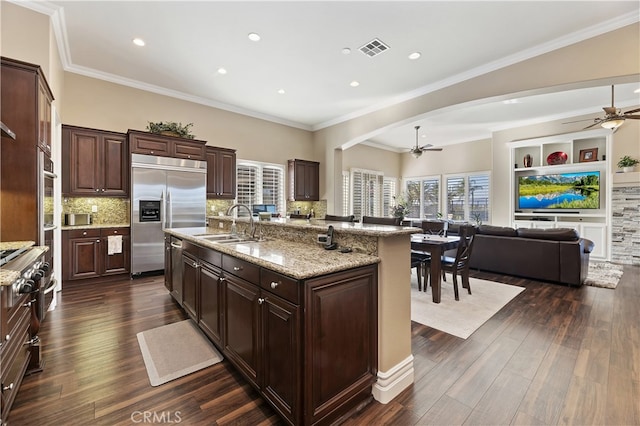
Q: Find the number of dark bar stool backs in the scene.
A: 2